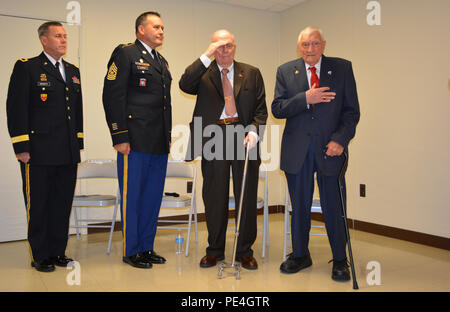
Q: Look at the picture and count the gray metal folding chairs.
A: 4